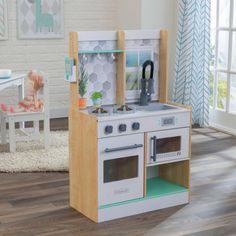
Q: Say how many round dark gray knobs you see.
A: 3